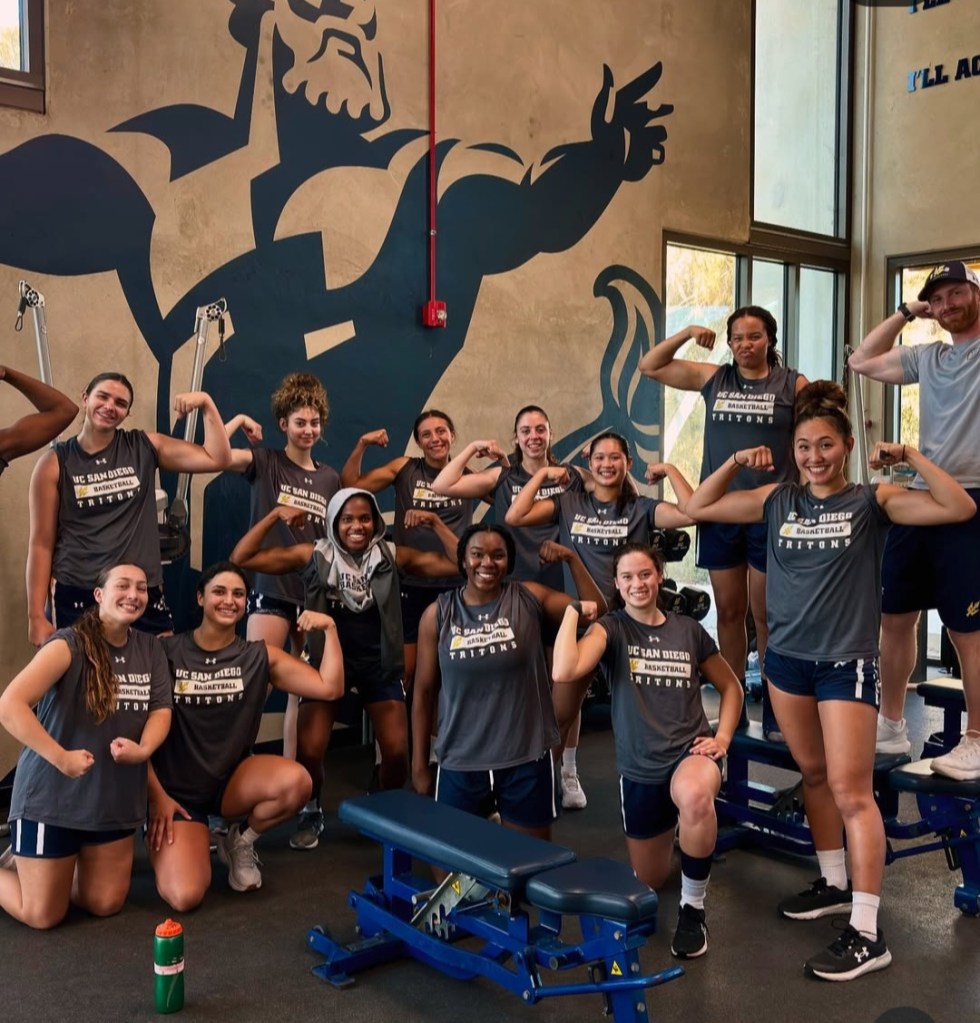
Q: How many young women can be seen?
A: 12